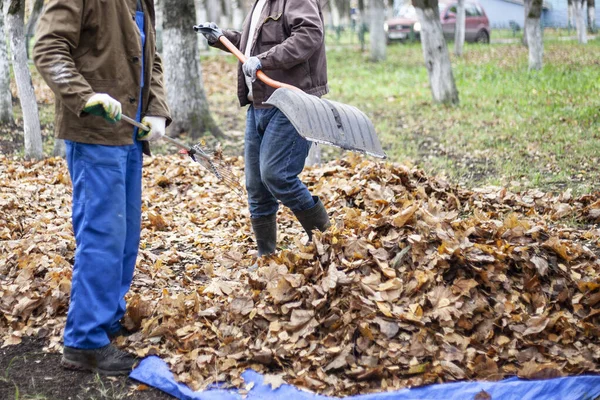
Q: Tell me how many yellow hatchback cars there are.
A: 0